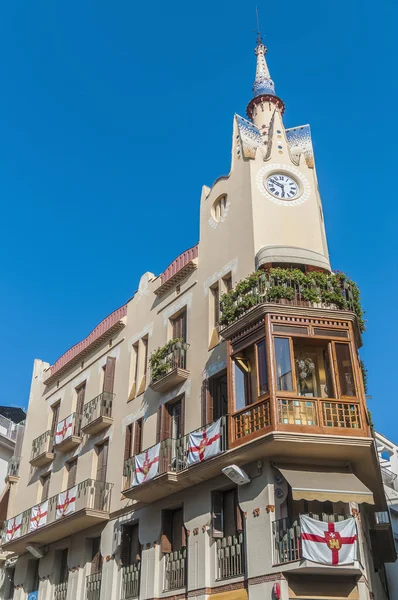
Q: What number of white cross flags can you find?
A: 7